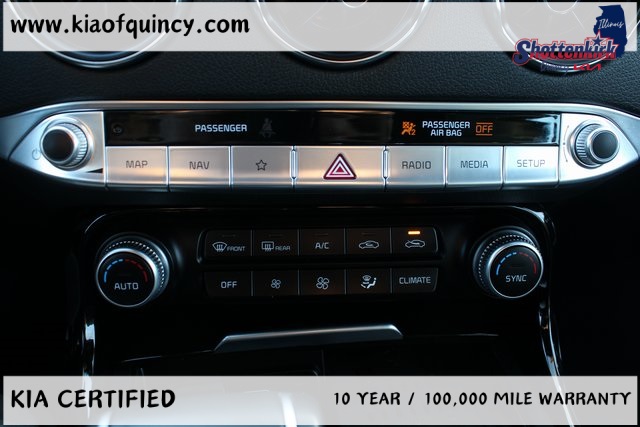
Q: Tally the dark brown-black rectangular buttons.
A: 10